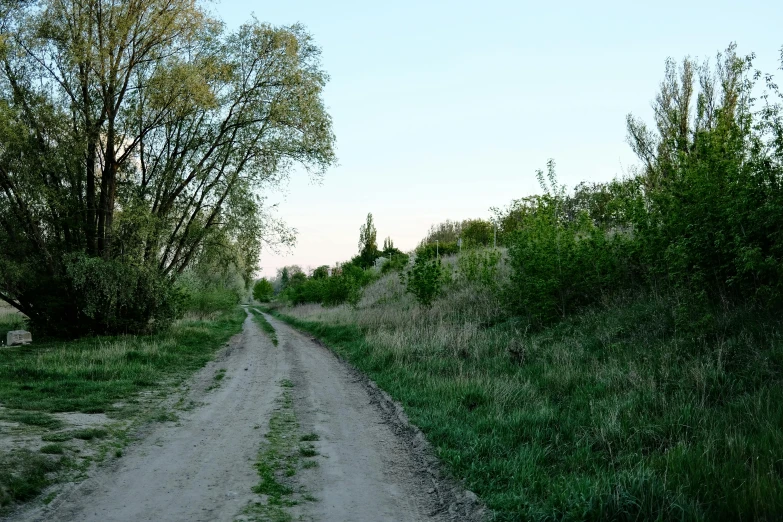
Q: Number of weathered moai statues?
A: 0